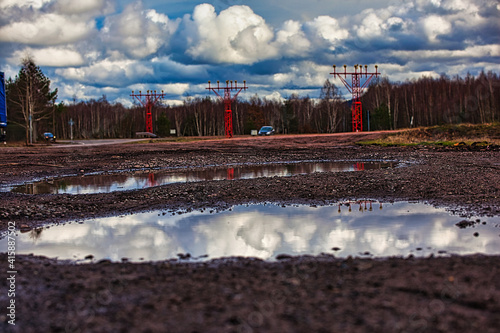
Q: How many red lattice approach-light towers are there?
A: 3